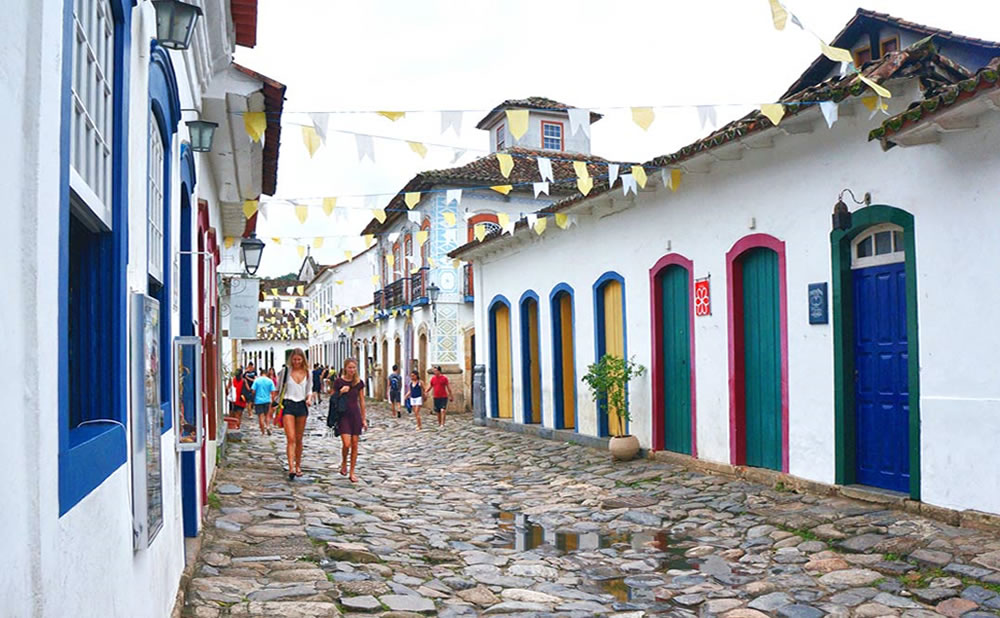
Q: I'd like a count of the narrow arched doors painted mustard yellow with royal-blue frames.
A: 4